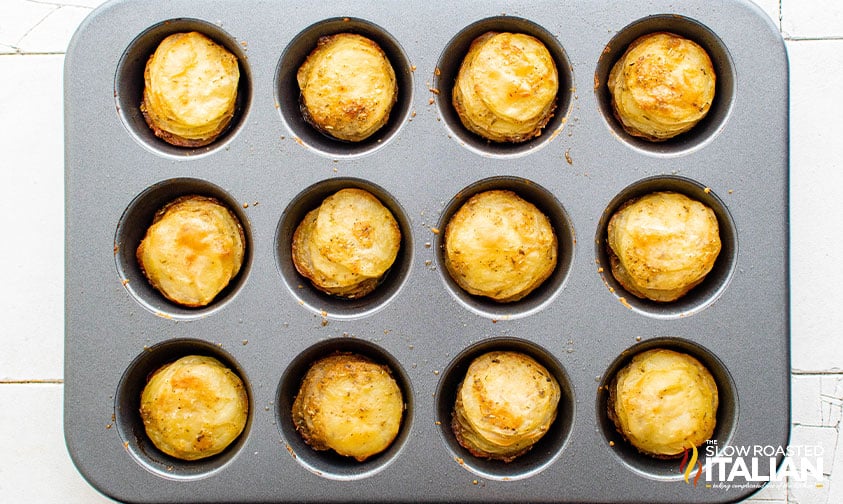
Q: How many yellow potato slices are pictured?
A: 12